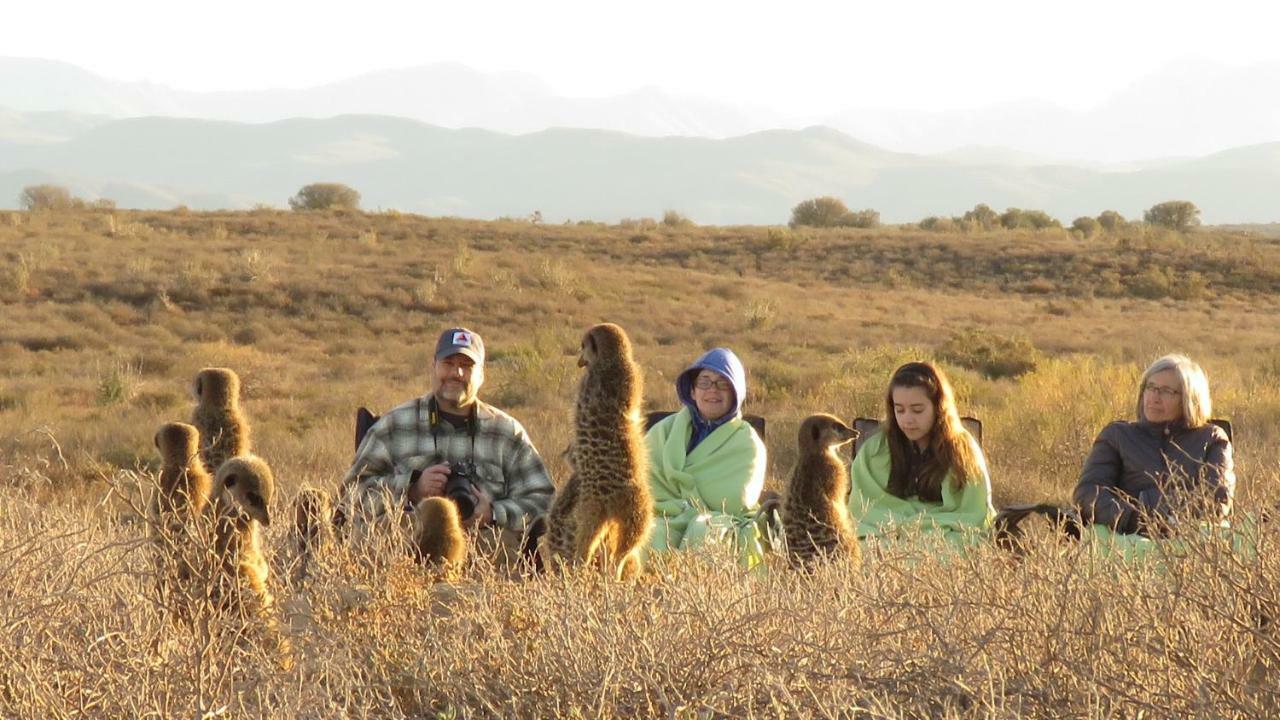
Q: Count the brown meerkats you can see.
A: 8